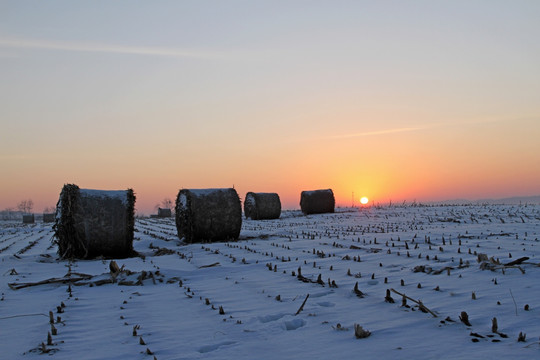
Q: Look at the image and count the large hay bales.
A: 4